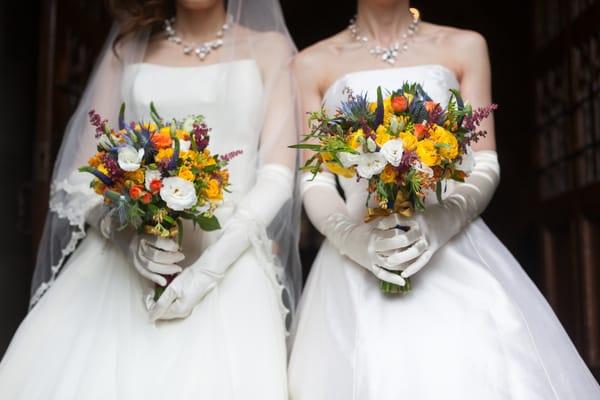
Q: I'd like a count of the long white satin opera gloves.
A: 4